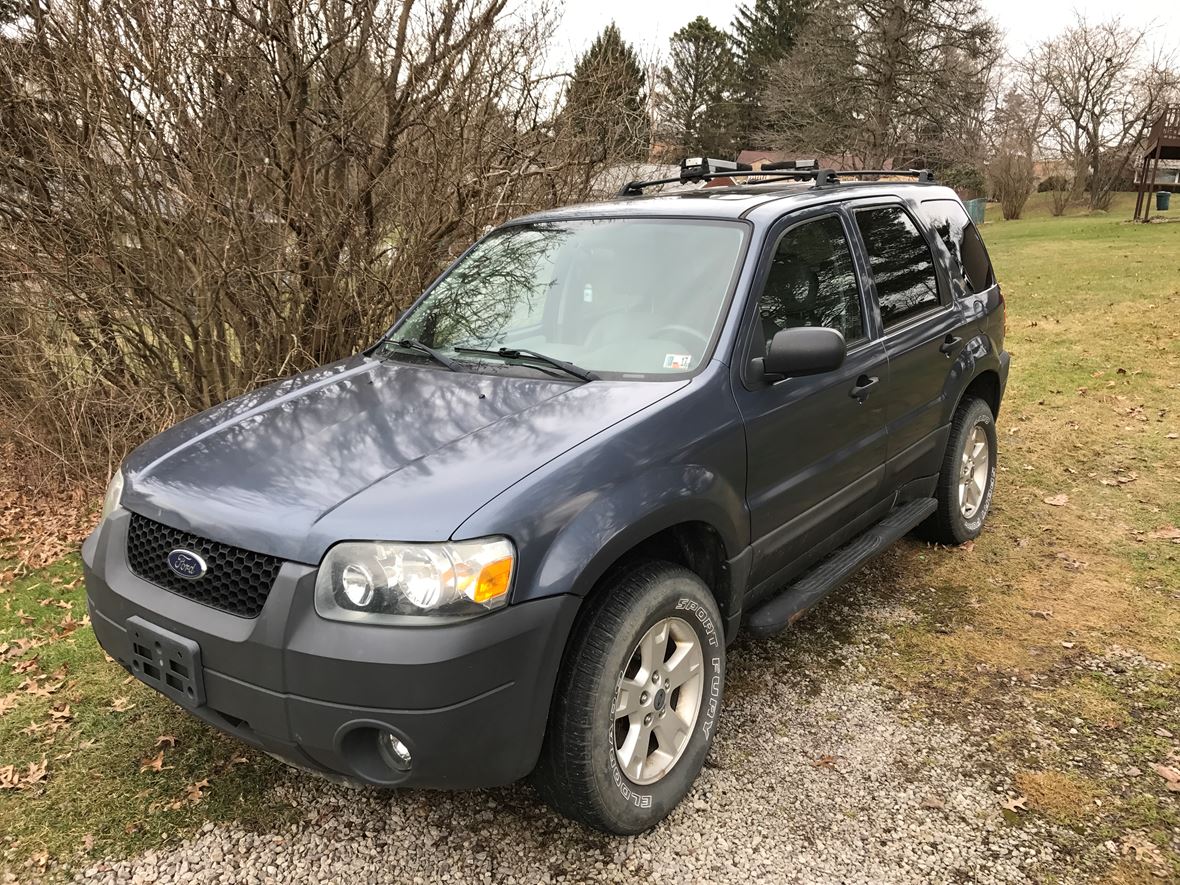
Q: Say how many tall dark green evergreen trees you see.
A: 3